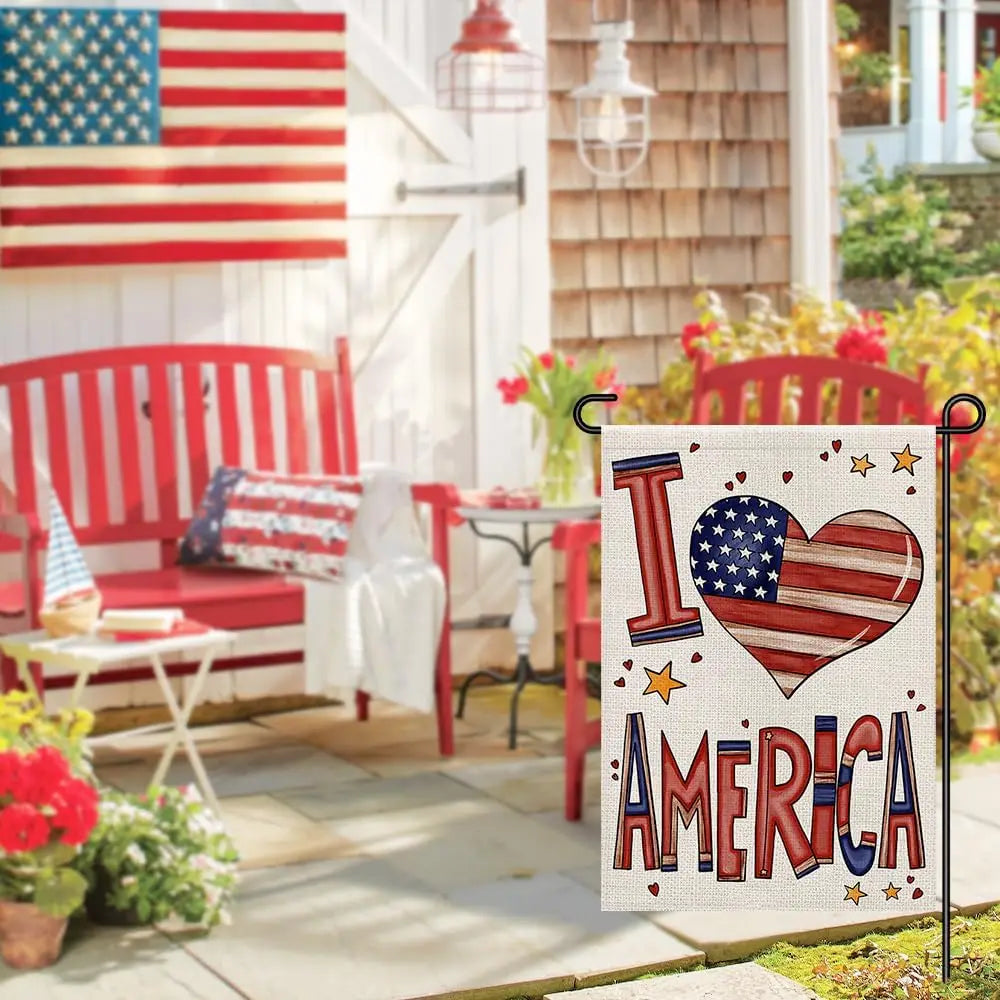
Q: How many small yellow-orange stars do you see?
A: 5